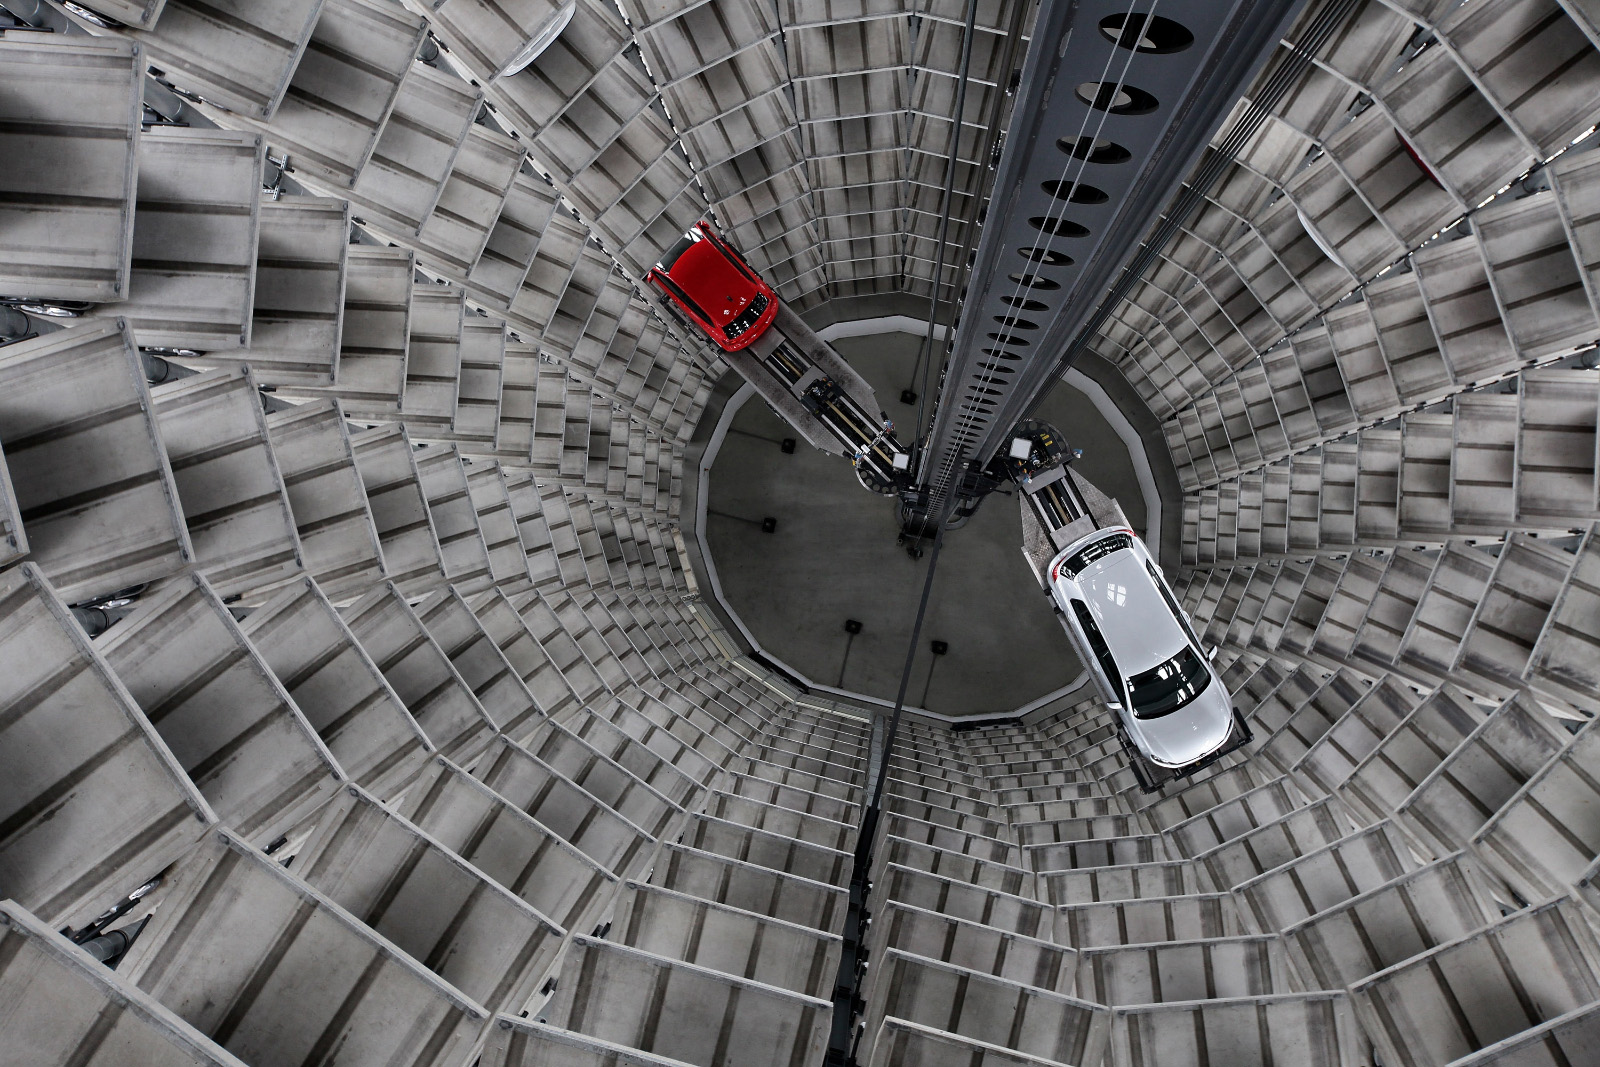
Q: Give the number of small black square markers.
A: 5